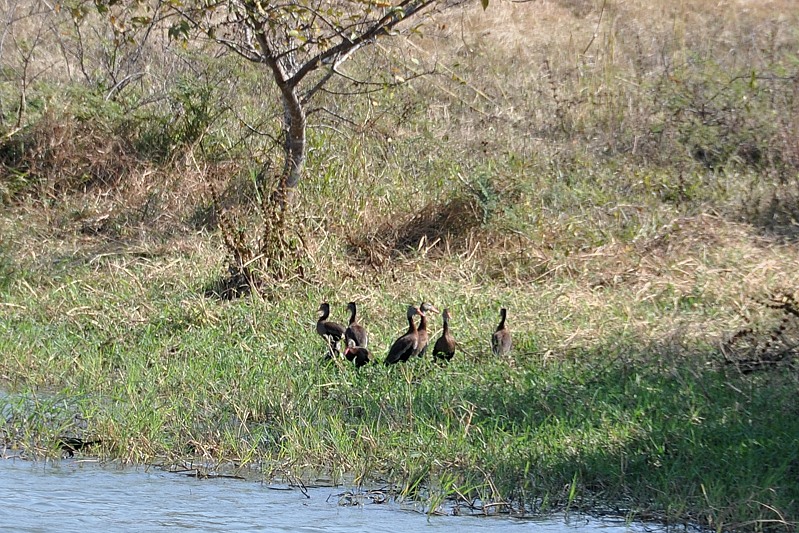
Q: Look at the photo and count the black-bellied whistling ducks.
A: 7